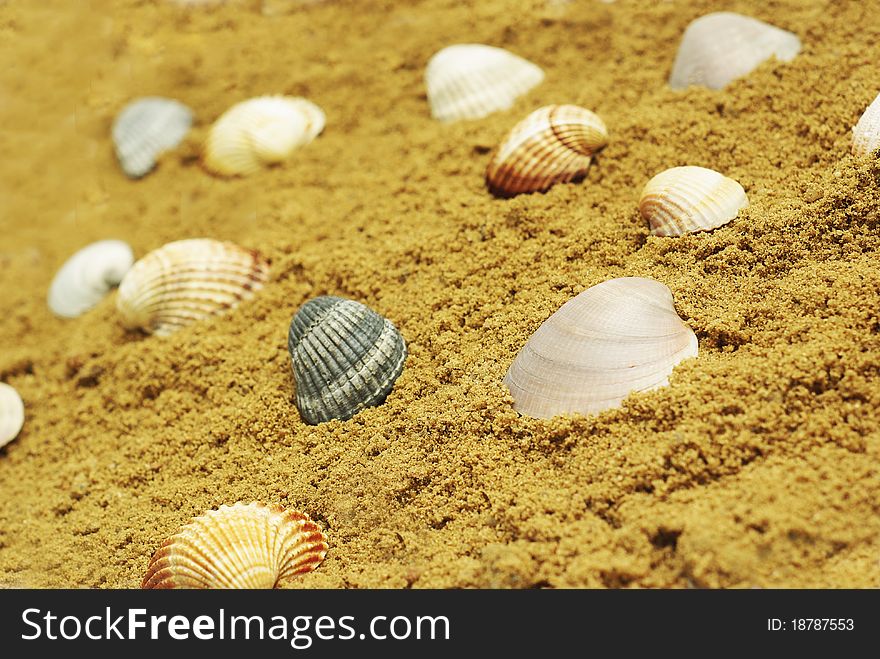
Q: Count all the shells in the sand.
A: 13